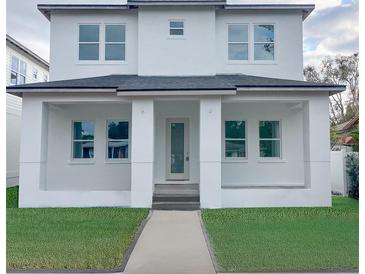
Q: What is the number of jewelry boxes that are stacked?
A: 0